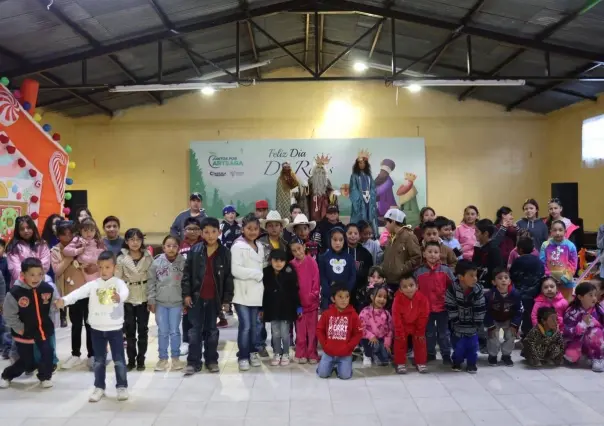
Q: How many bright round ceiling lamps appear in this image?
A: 3